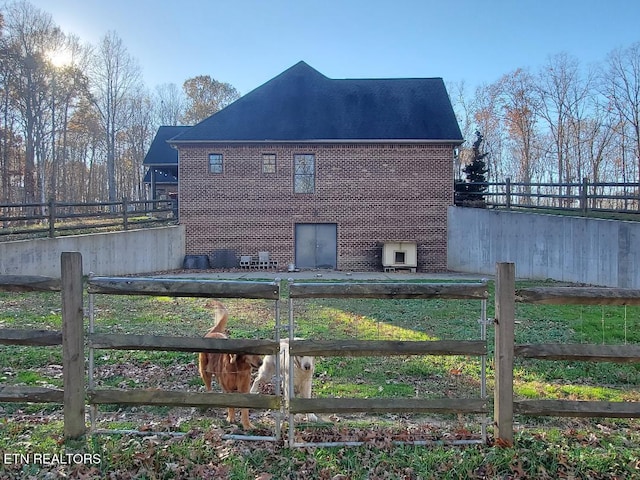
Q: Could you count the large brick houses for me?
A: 1